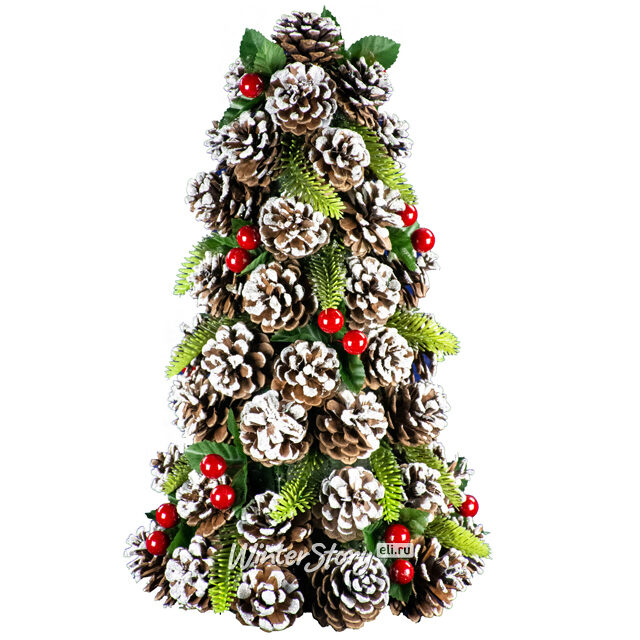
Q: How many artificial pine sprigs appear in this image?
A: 12